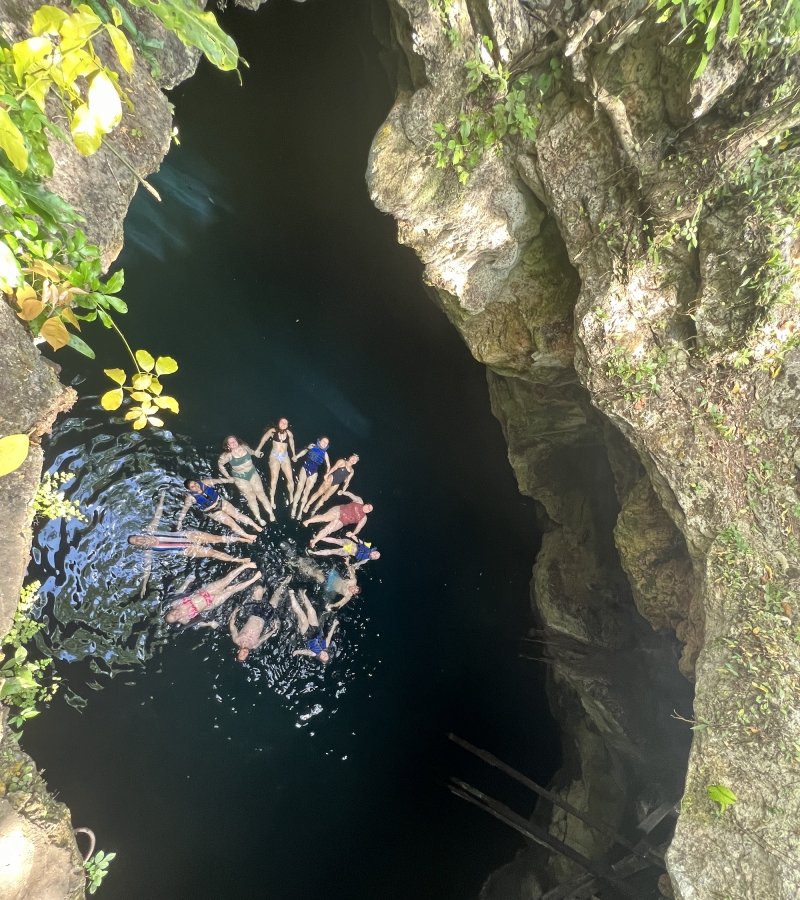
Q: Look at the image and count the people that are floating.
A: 12